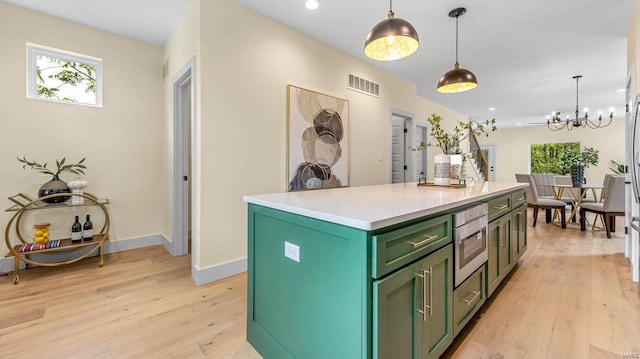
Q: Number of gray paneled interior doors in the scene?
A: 2